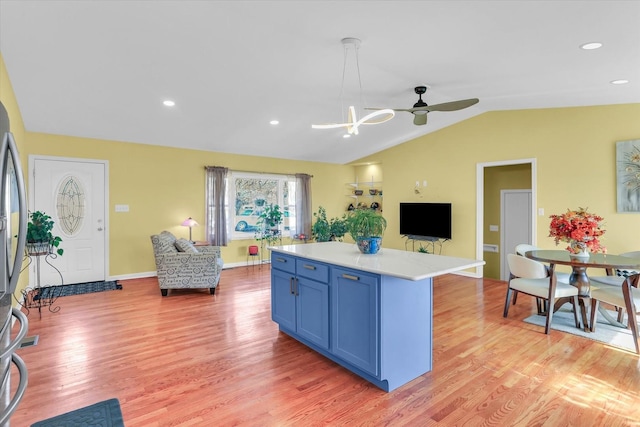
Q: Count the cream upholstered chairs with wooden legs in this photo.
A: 4